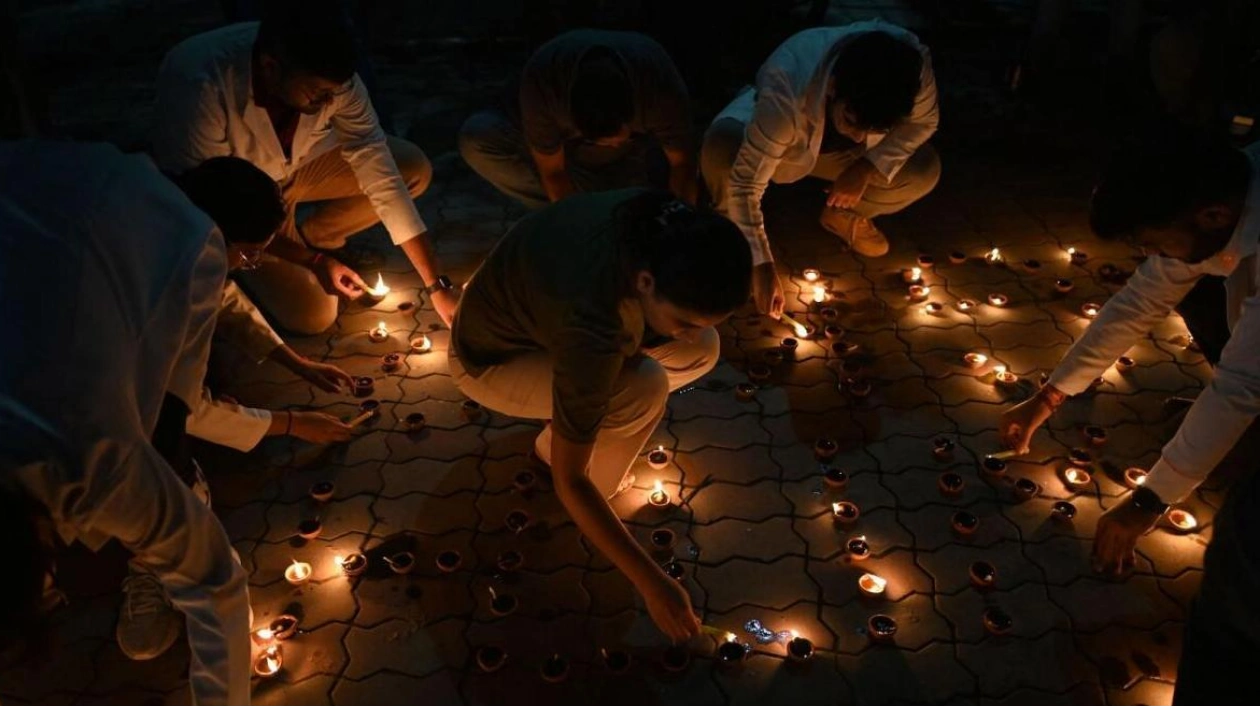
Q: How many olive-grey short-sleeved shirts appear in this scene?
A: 2